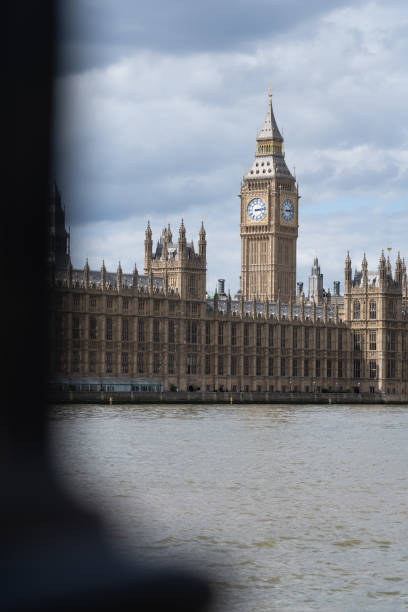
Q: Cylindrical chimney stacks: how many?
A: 3